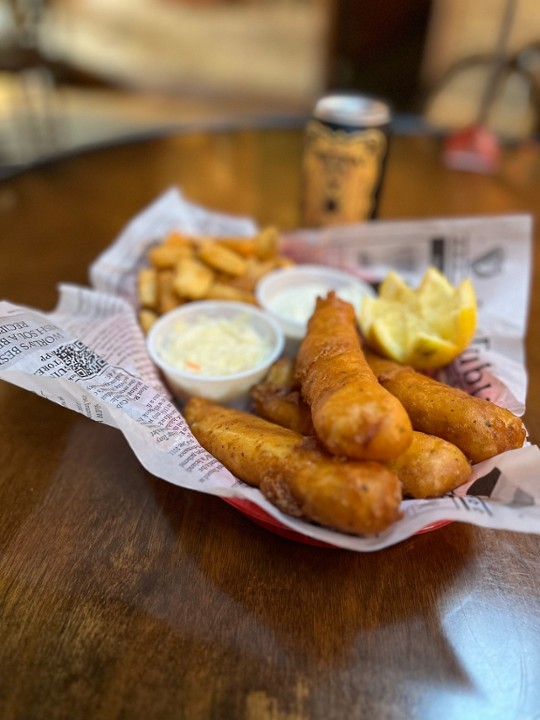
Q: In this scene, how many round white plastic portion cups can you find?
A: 2